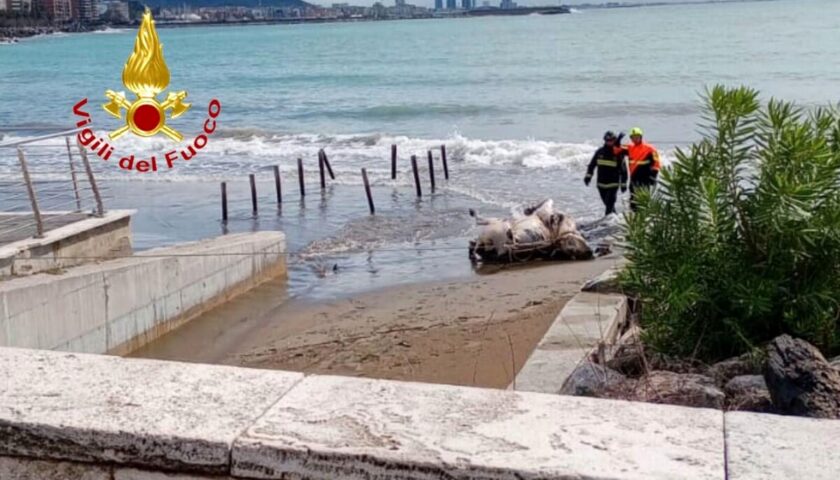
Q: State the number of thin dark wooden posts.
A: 11